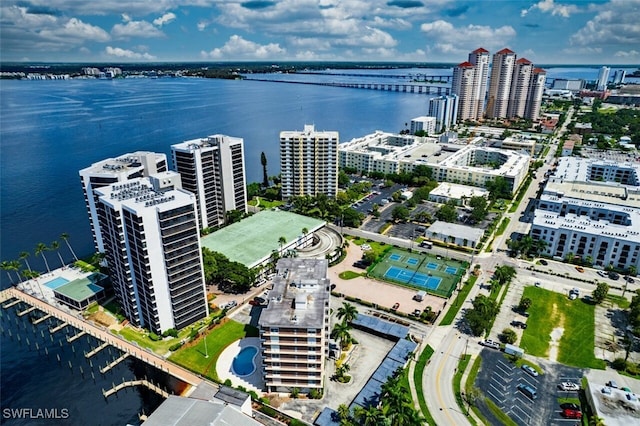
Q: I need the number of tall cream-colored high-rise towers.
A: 5